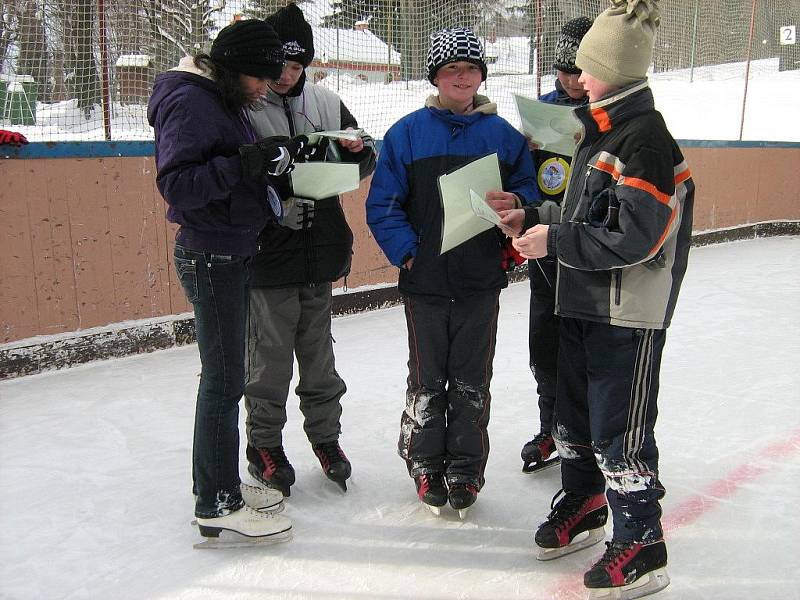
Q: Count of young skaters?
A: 5